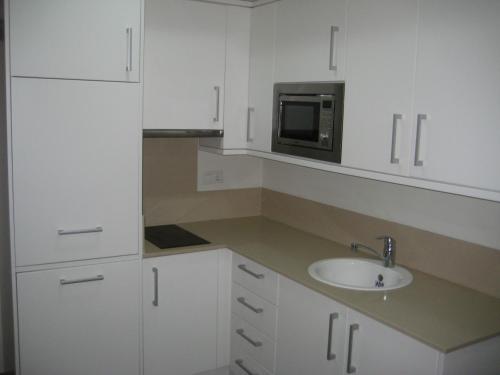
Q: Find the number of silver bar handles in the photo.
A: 15